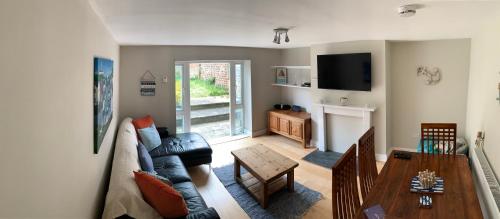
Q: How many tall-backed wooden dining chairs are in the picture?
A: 3